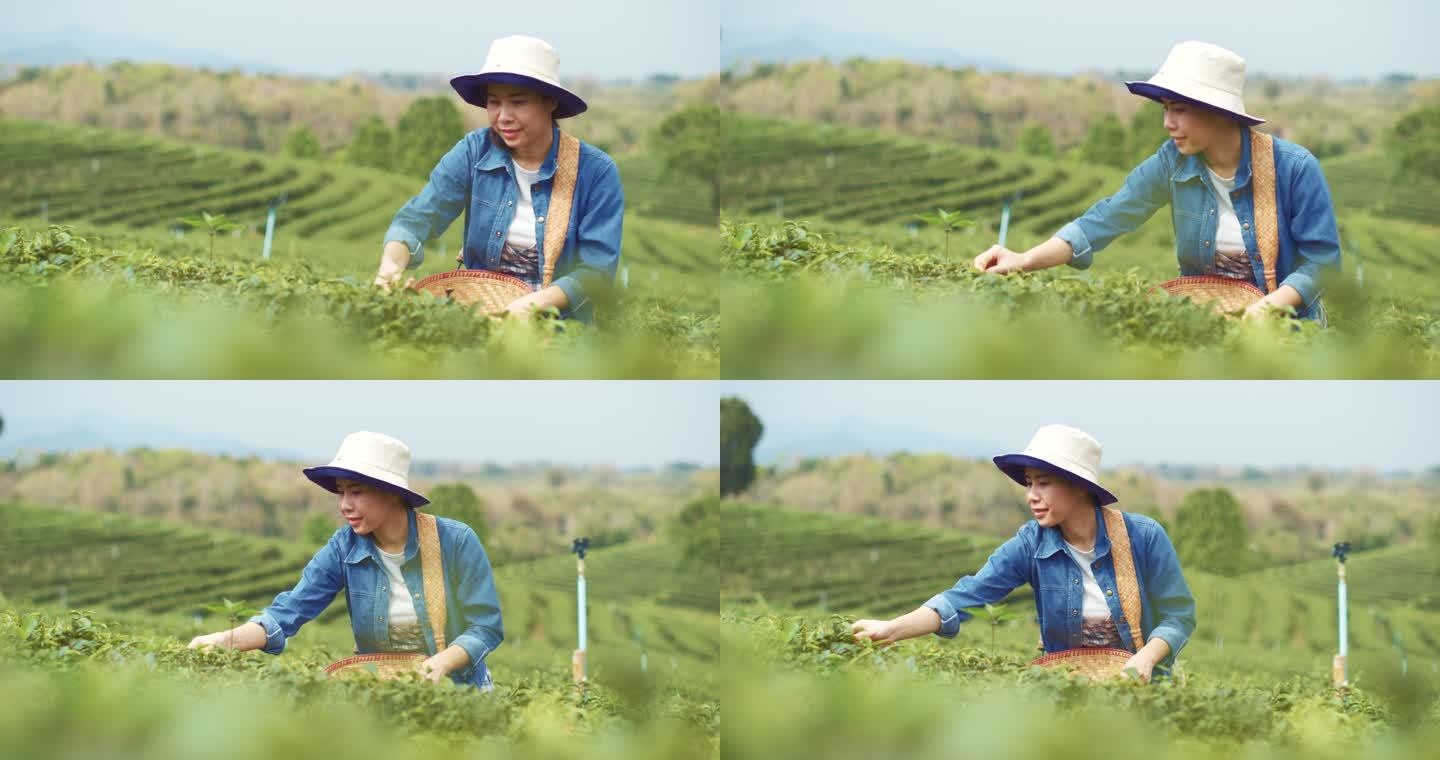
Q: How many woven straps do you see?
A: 4